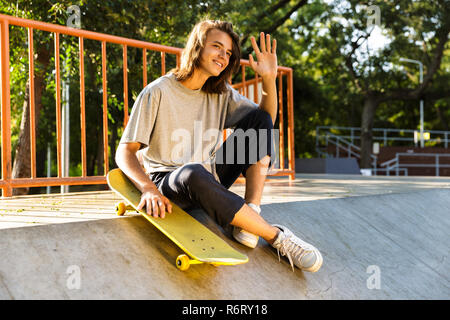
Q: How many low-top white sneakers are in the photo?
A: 2